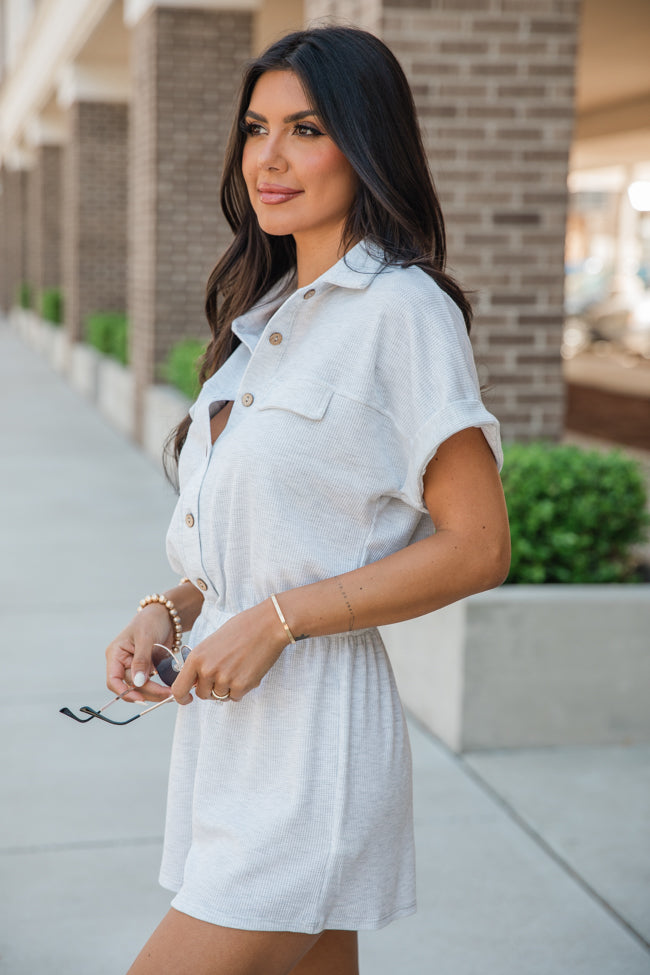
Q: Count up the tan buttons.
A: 5